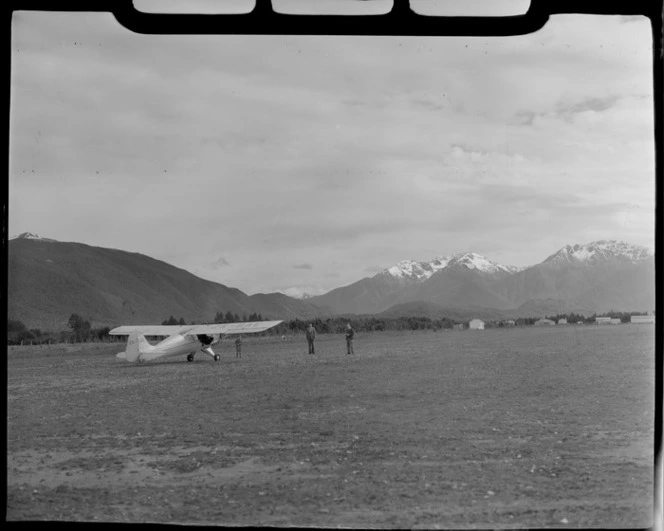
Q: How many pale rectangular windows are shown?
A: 3